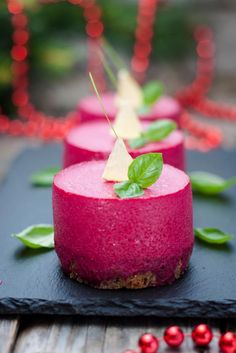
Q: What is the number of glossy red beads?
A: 5